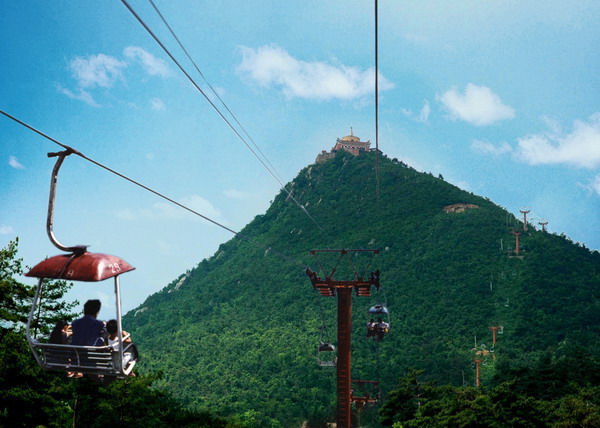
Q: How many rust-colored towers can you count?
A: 7